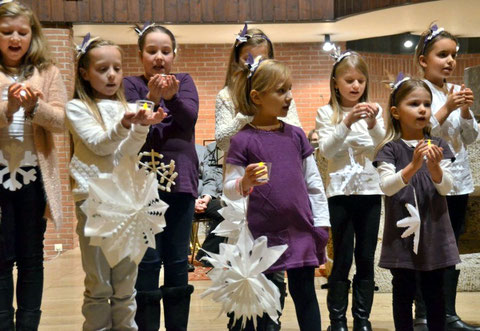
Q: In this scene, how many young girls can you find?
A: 8